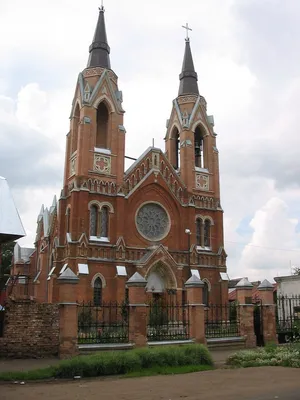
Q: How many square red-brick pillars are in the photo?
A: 5